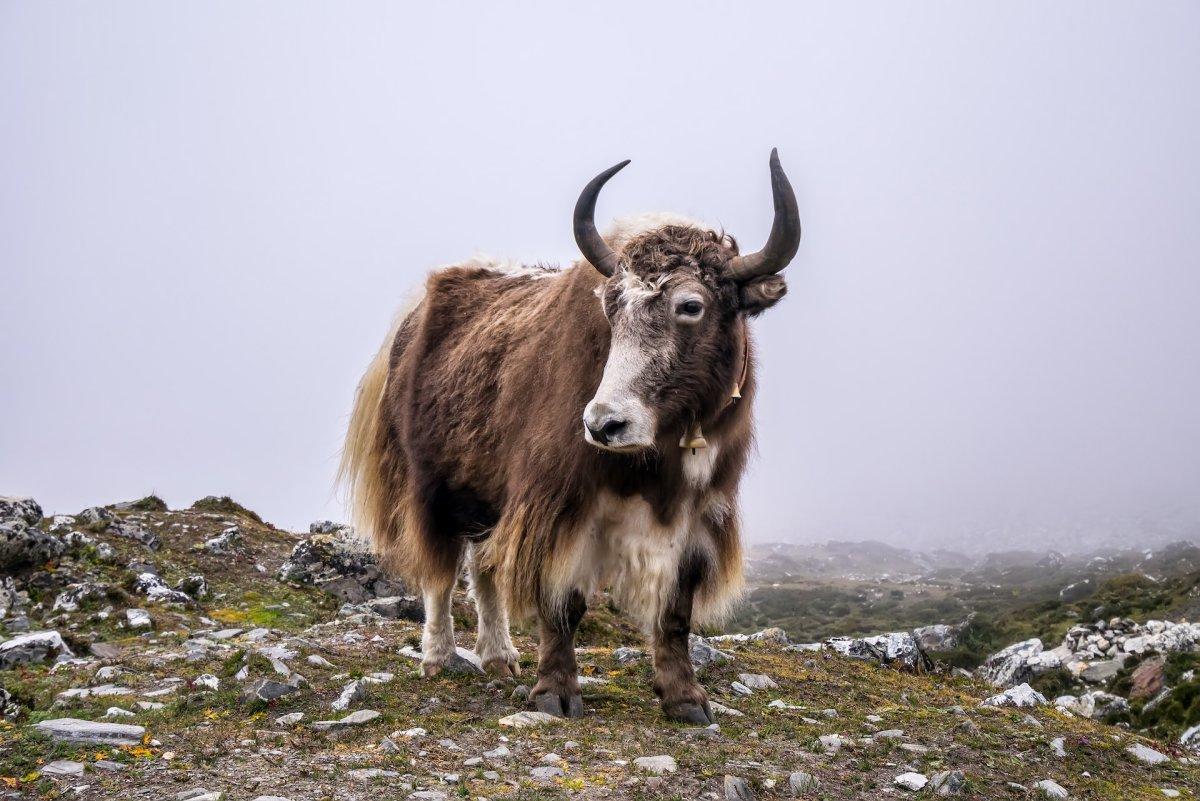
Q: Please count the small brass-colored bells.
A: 2